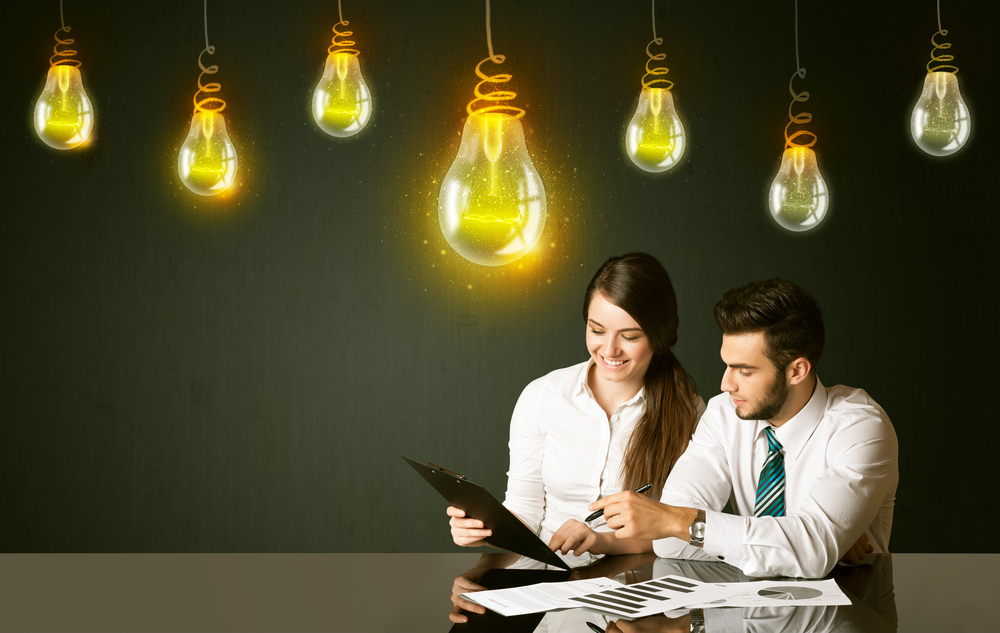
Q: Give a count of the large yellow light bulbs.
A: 1